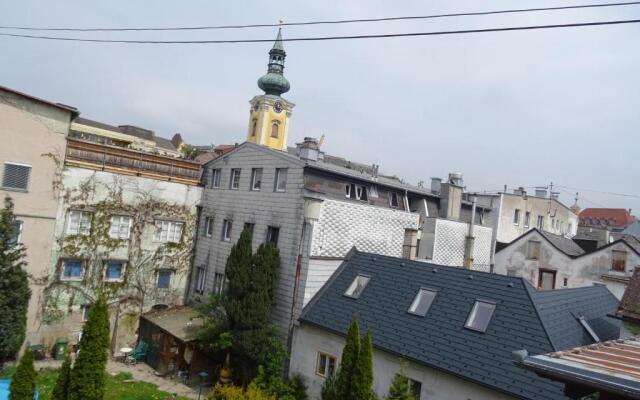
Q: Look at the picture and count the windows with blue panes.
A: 3